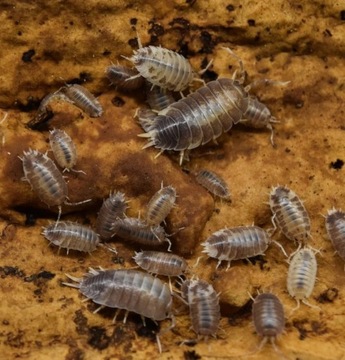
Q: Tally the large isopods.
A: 2